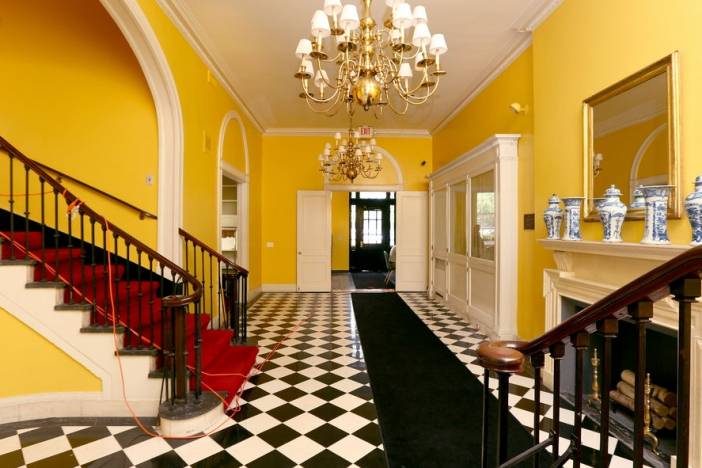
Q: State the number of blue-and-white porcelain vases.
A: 5